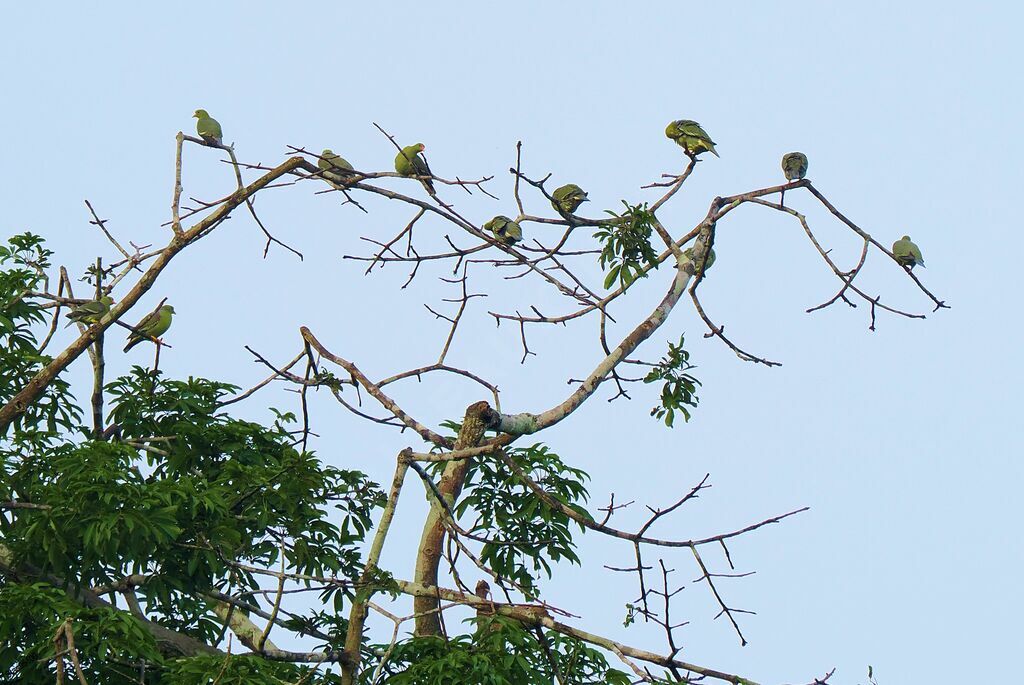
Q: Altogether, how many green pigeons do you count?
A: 11